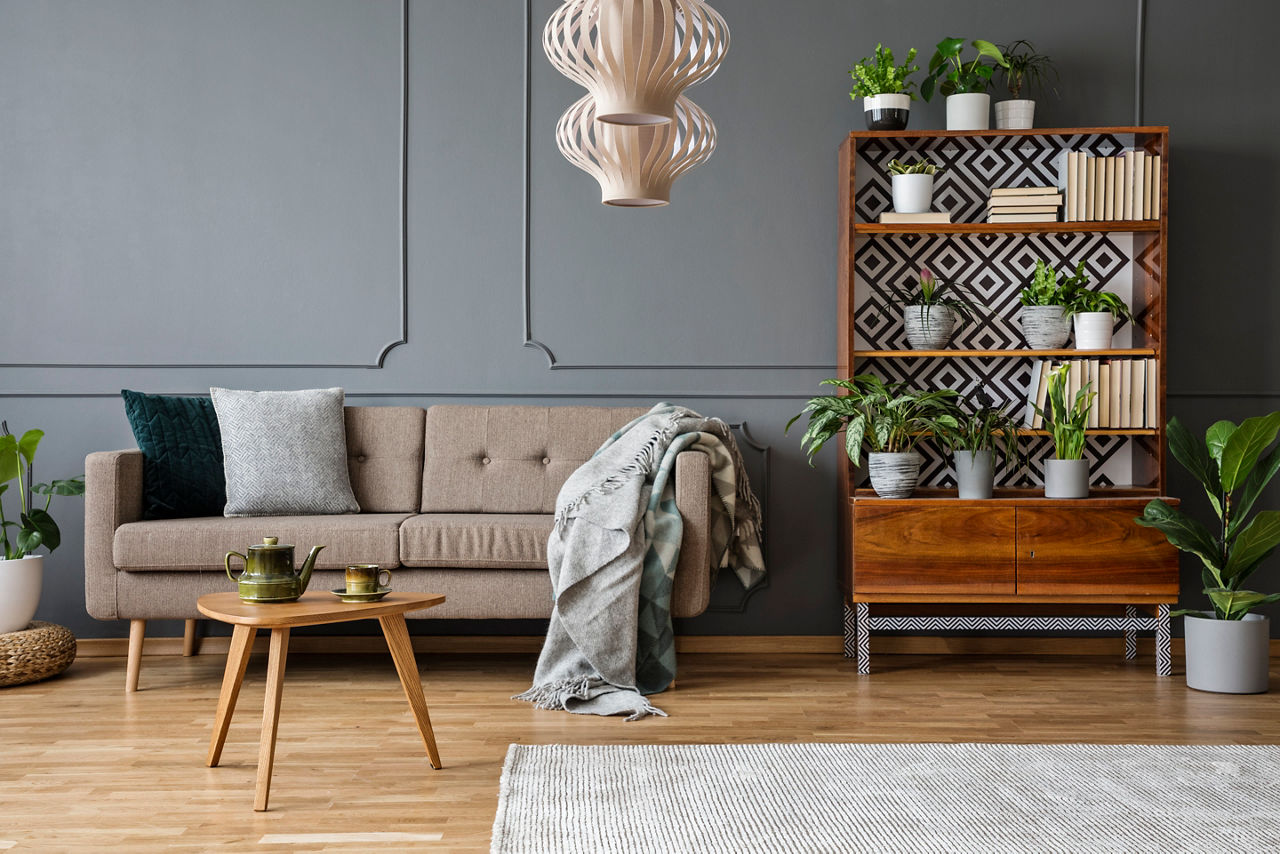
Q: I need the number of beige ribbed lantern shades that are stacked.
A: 2